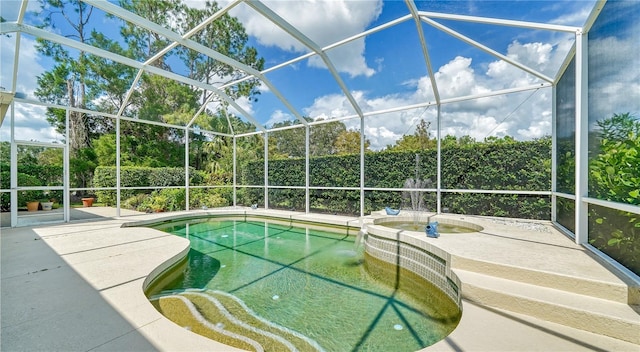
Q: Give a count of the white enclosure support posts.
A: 11